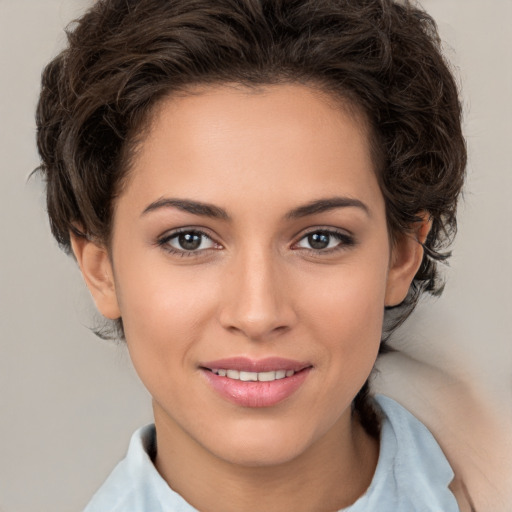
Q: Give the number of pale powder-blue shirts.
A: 1